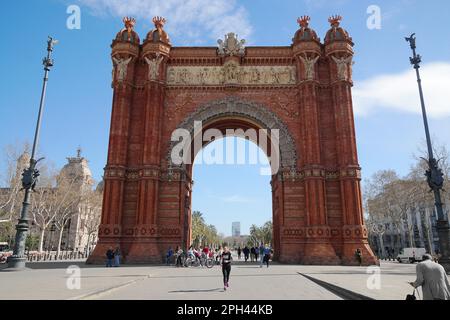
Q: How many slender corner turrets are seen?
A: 4